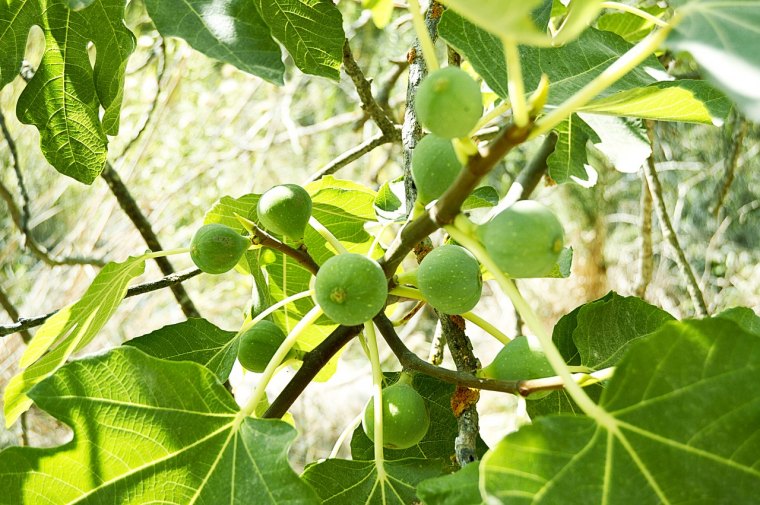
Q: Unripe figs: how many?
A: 10